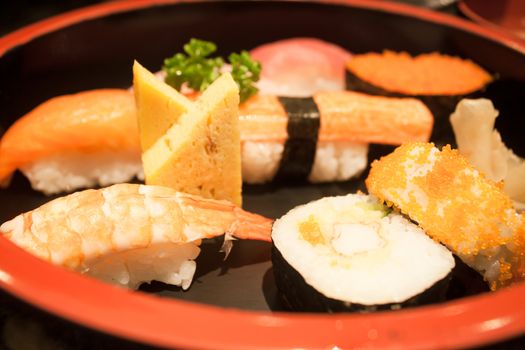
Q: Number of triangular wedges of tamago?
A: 2